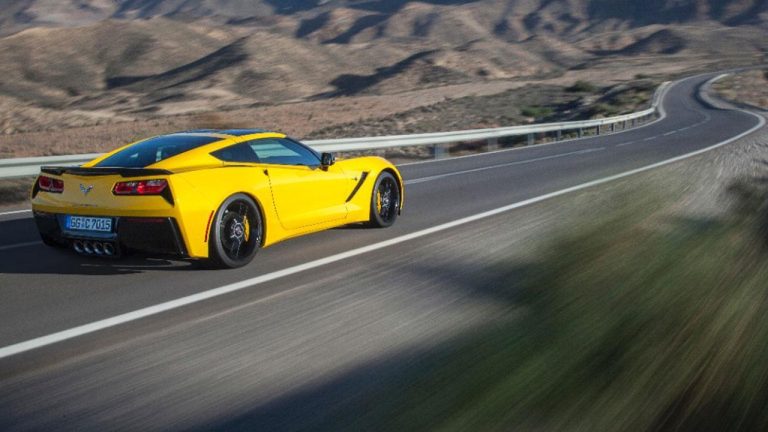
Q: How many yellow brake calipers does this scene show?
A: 2